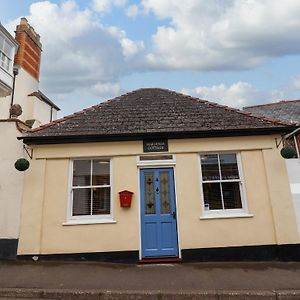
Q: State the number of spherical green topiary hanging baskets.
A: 2